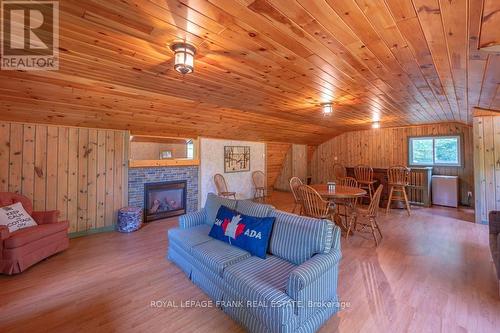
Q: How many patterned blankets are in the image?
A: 0